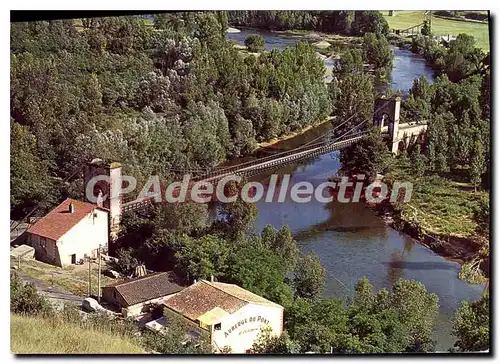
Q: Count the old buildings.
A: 3